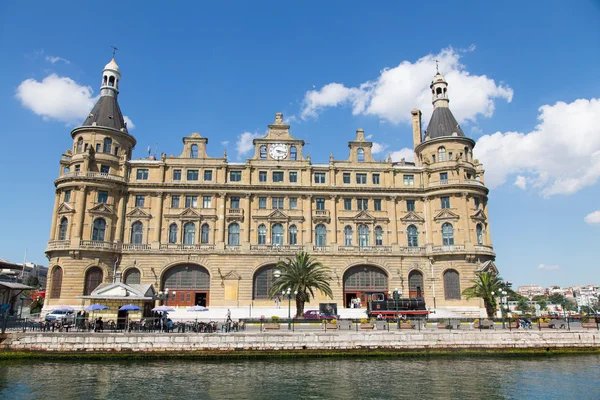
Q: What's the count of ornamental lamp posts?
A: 4